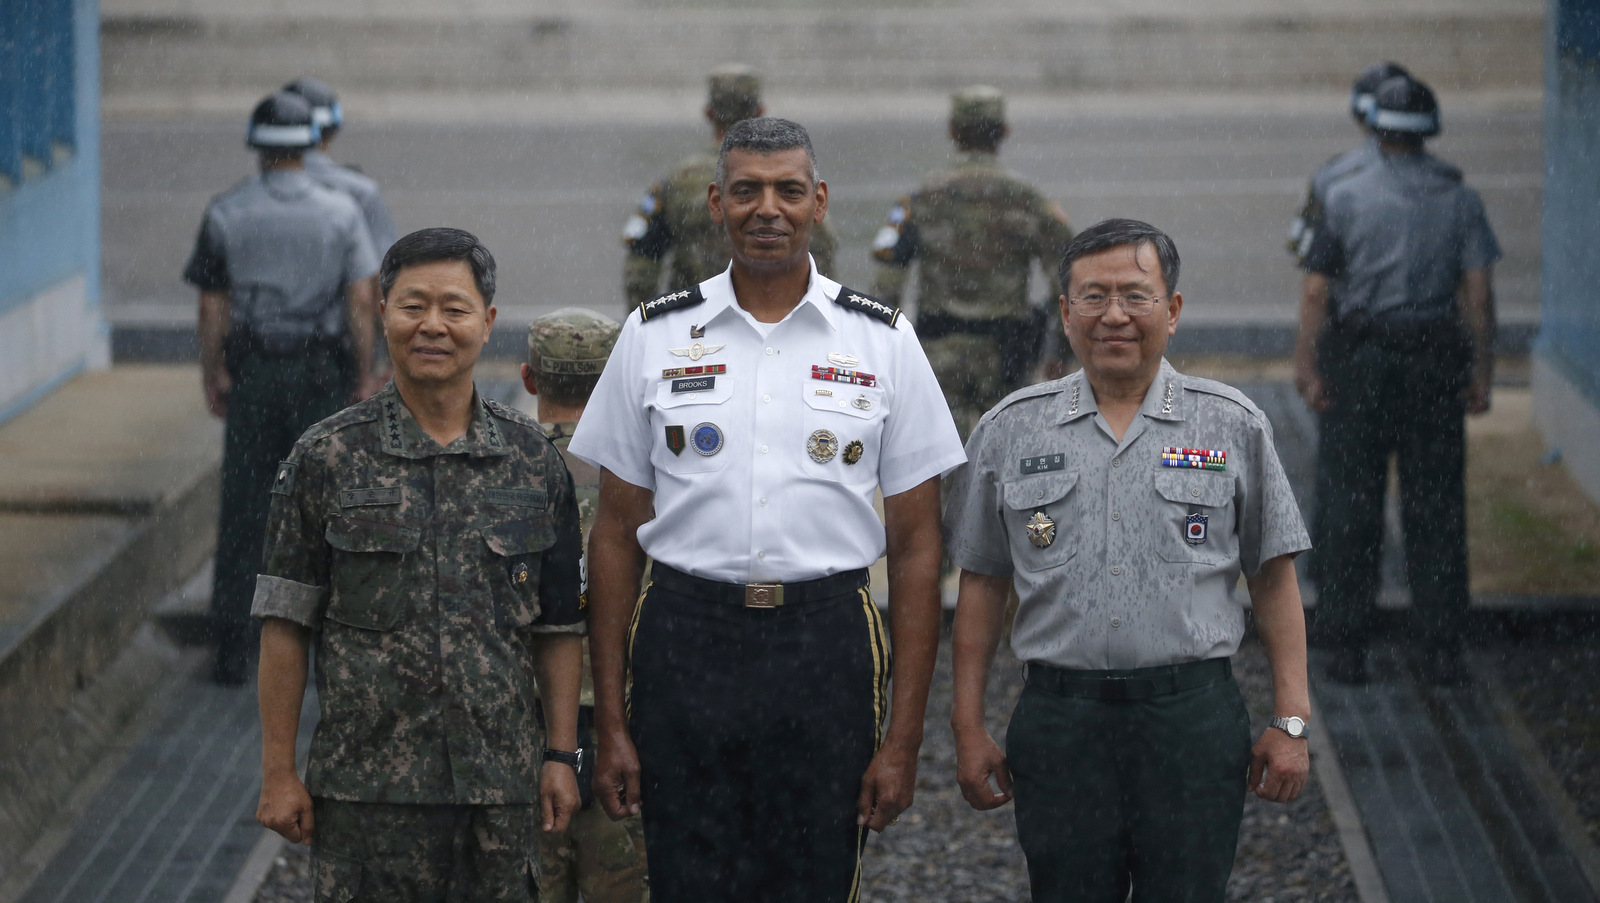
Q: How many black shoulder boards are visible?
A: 2